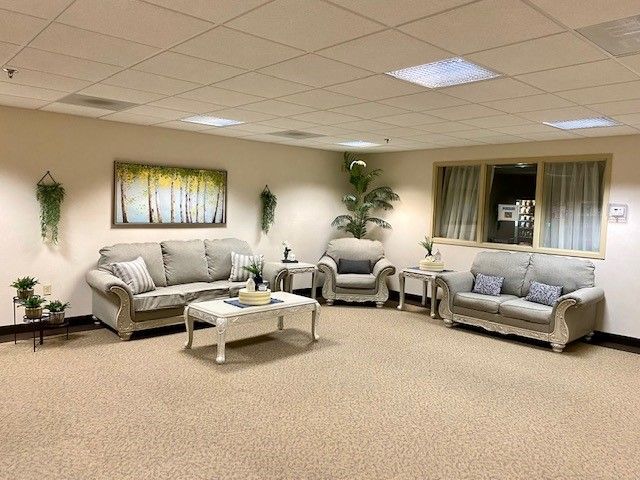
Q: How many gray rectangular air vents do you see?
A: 3